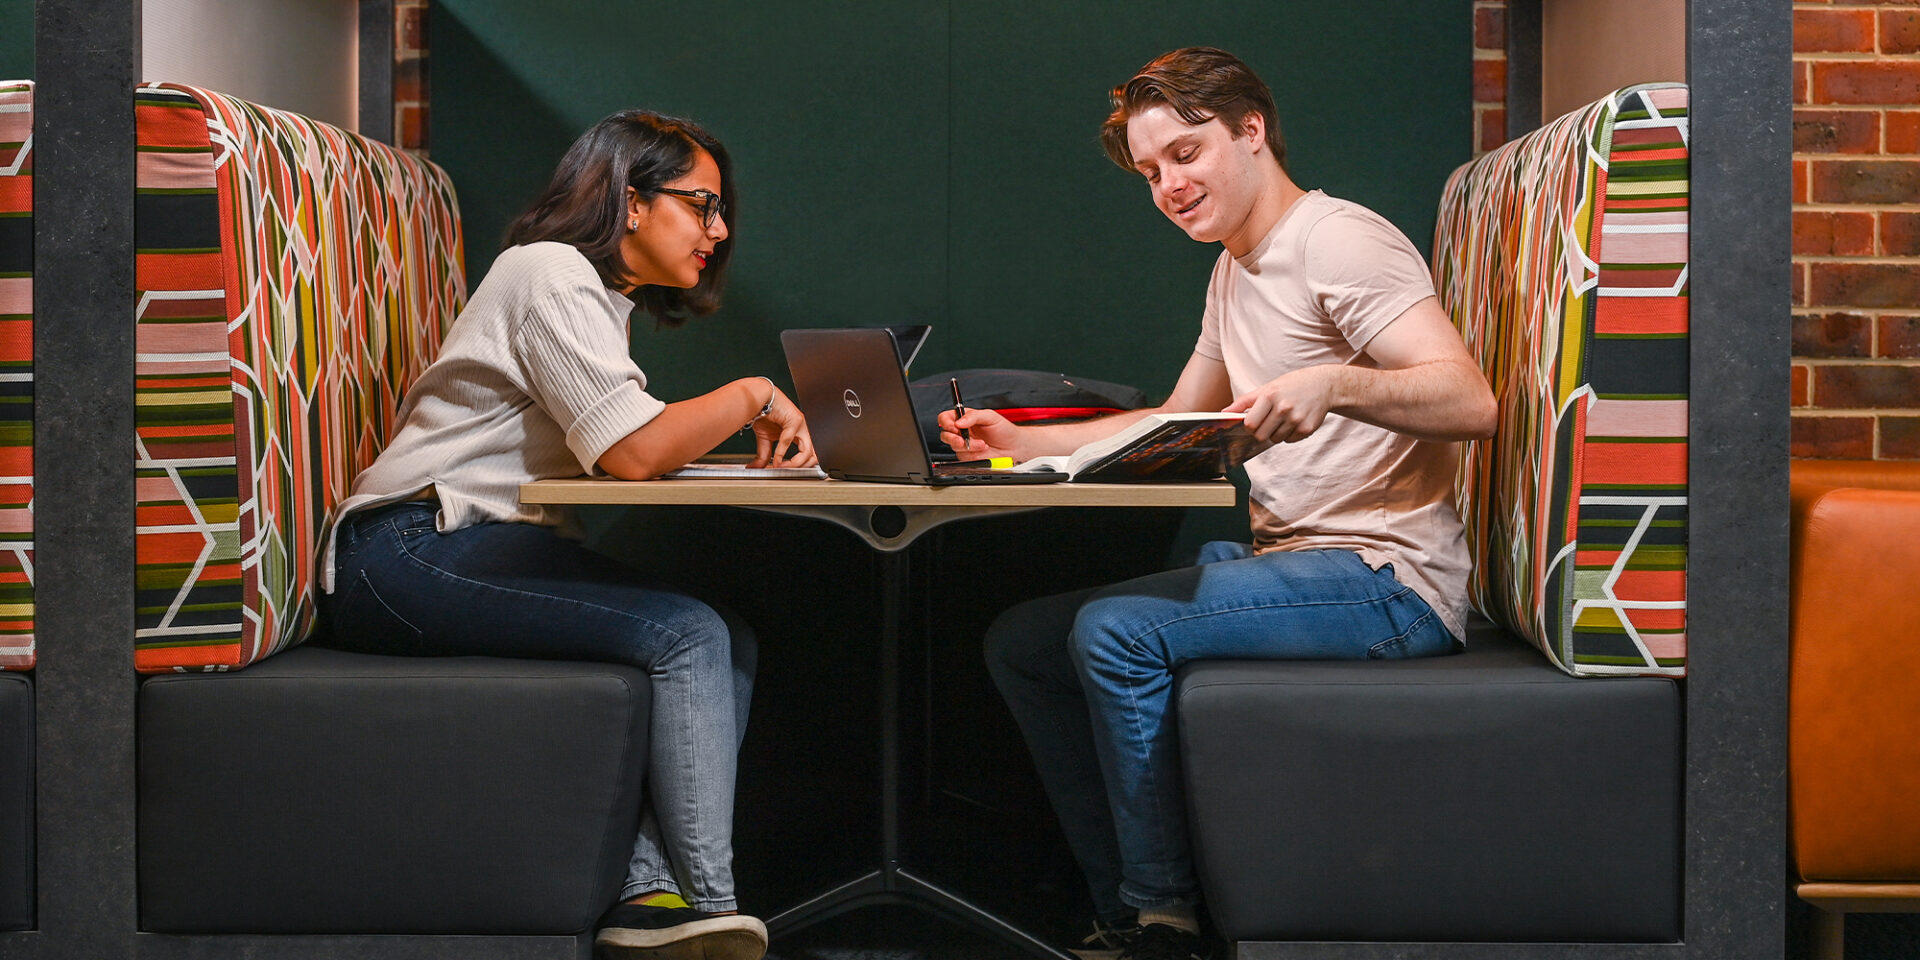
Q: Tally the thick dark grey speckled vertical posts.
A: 2